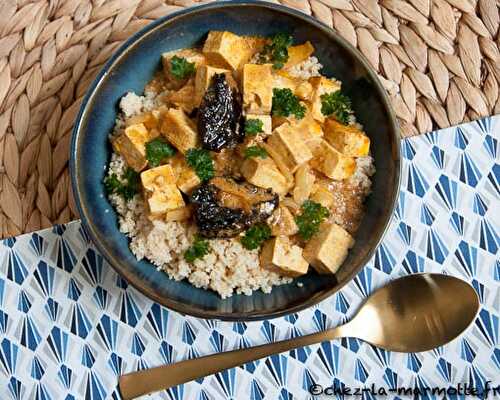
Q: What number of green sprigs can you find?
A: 12